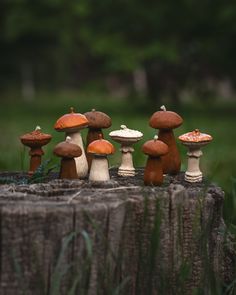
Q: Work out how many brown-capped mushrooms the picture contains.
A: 5